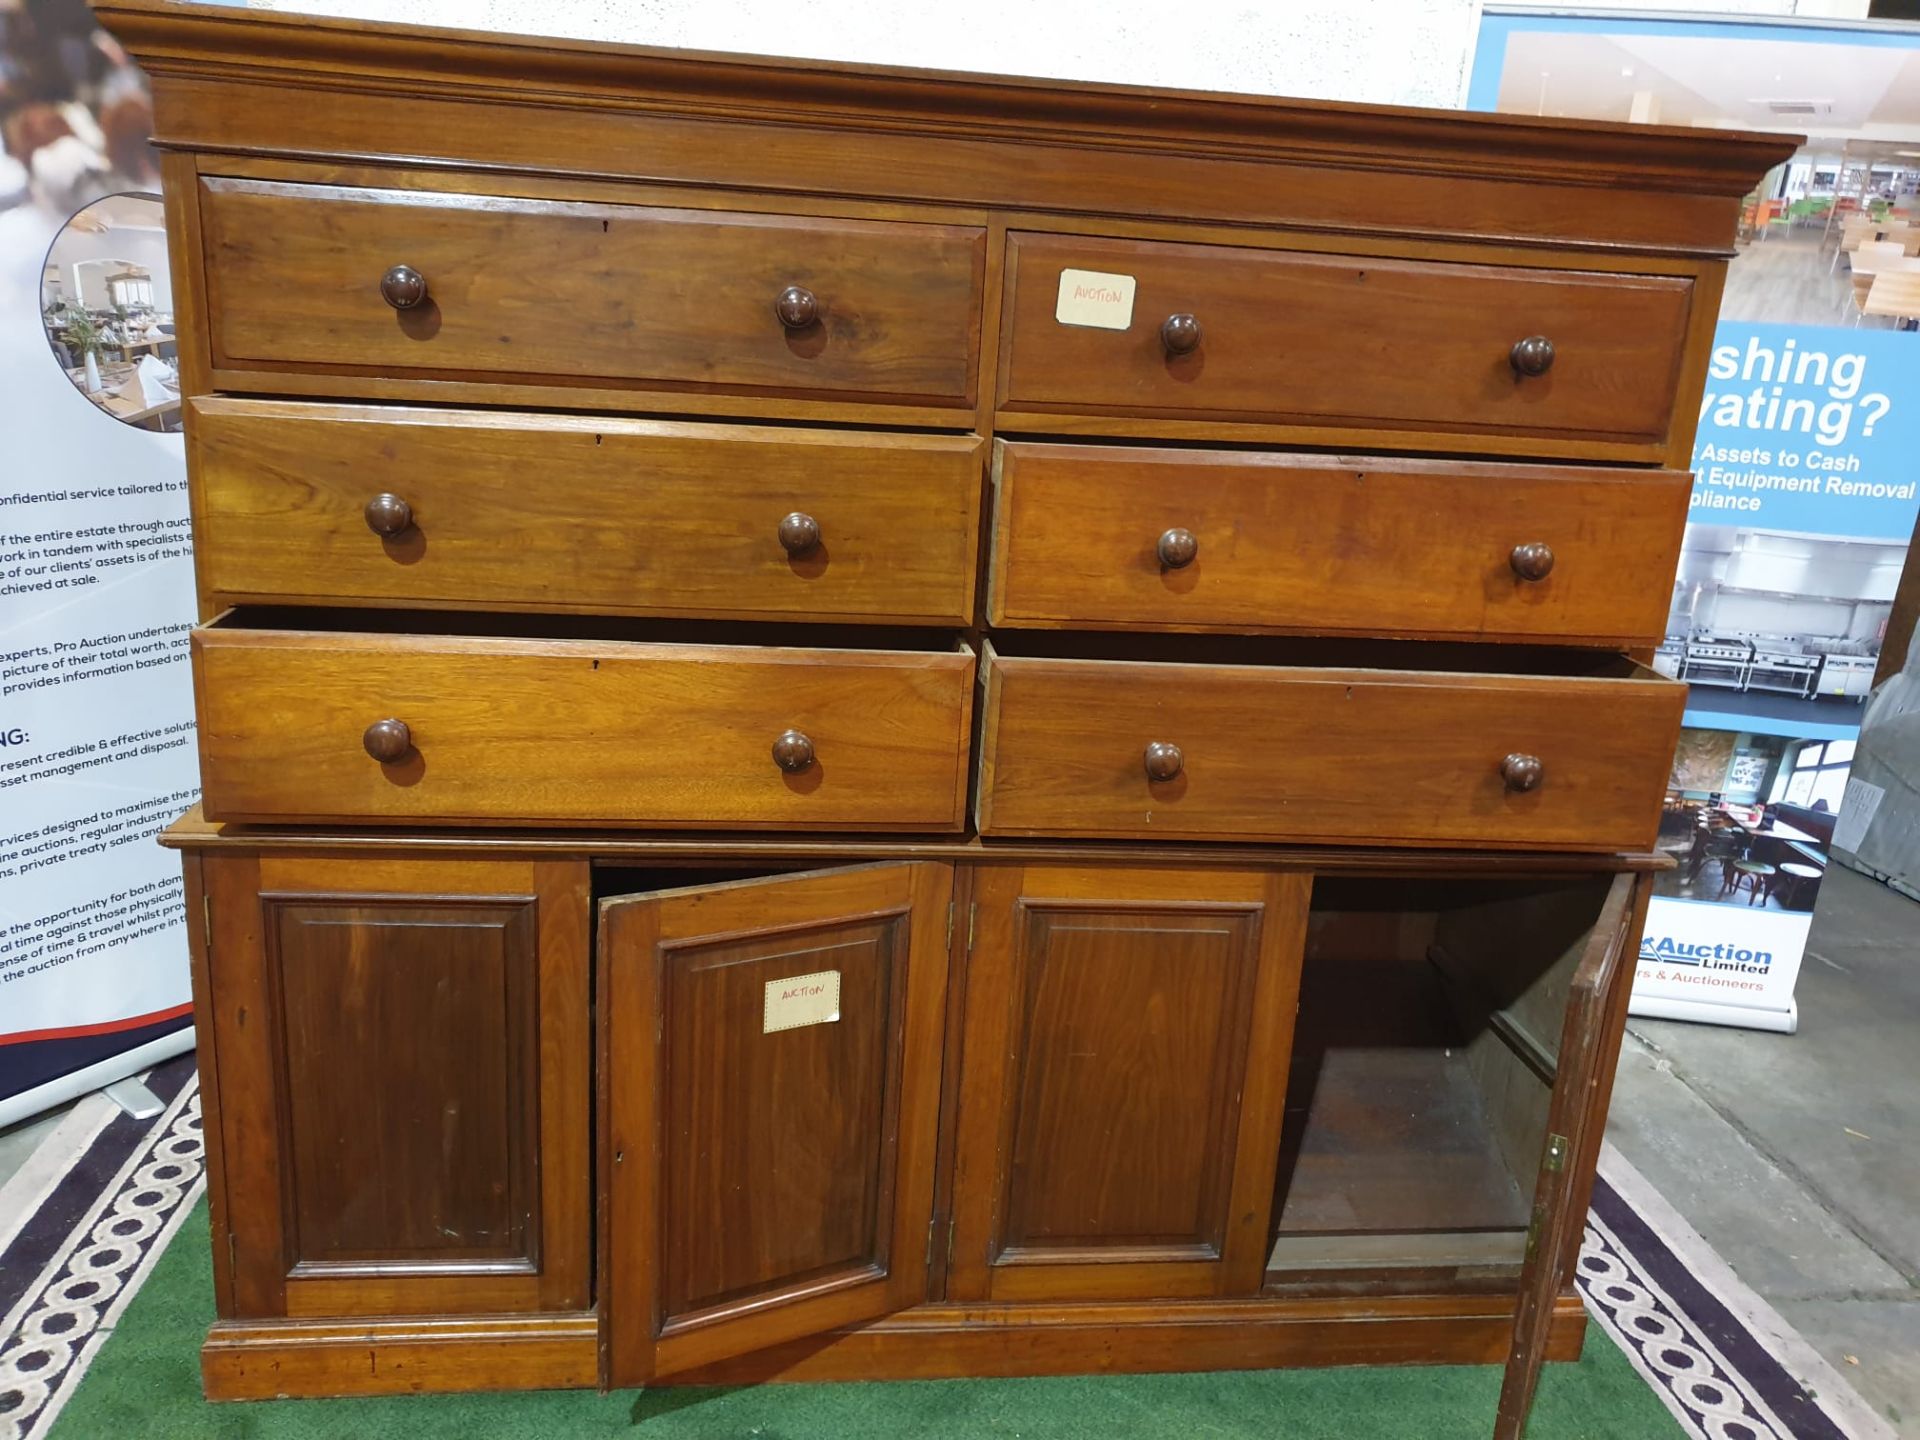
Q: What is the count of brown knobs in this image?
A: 12